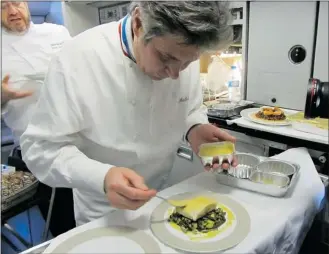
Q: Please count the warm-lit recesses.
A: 1